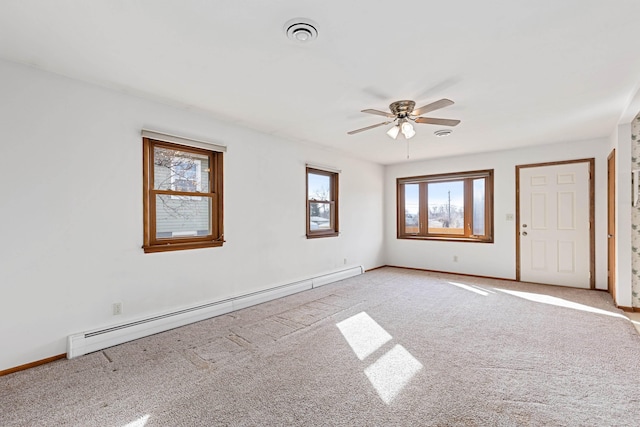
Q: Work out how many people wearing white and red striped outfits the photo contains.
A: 0